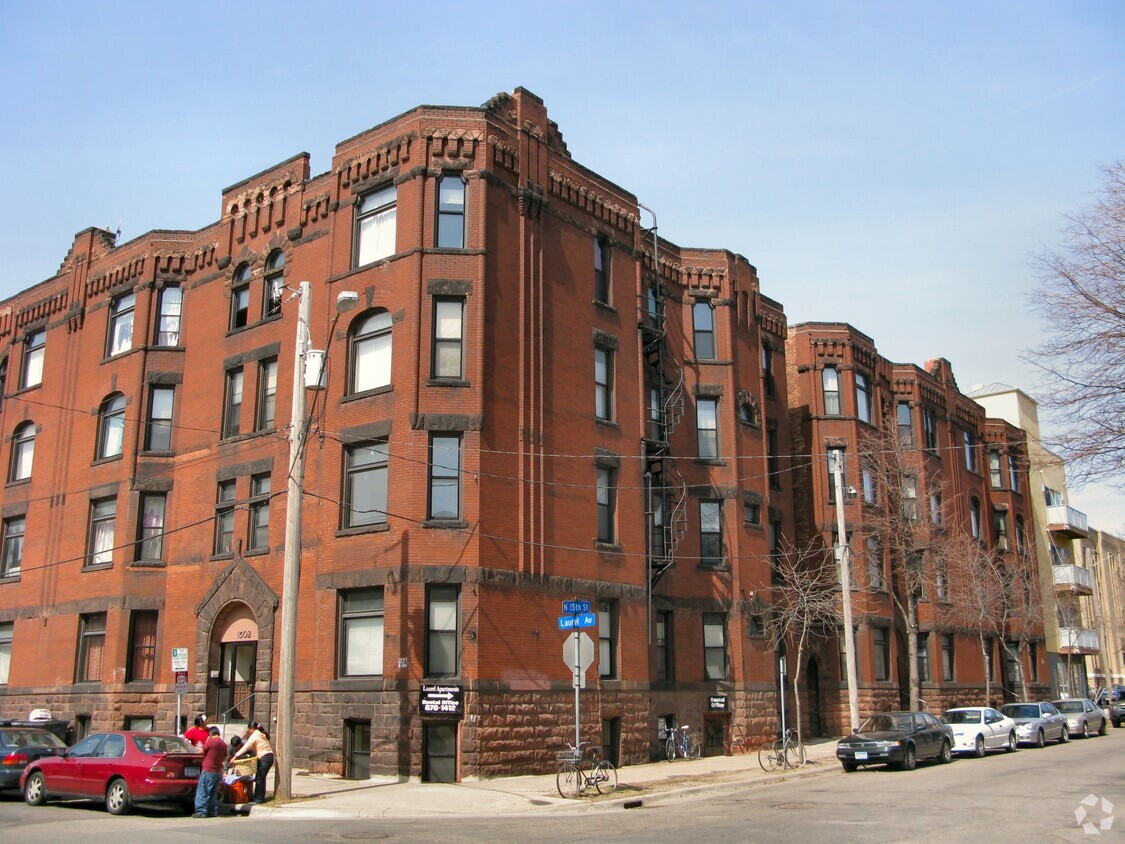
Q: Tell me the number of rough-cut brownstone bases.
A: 2